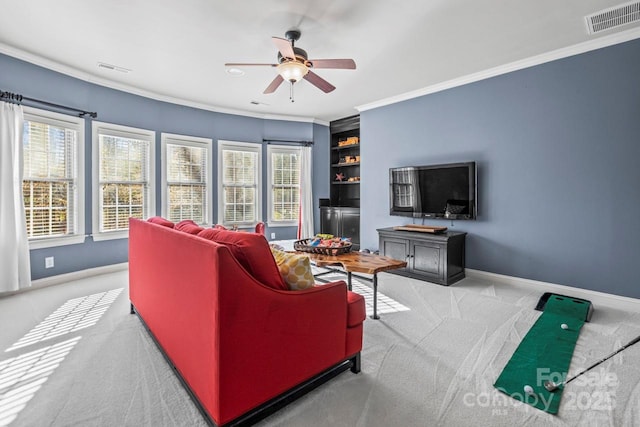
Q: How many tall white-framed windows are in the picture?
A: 5